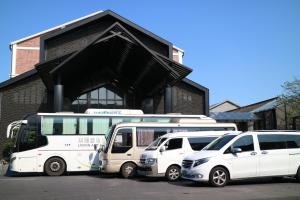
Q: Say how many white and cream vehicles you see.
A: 4